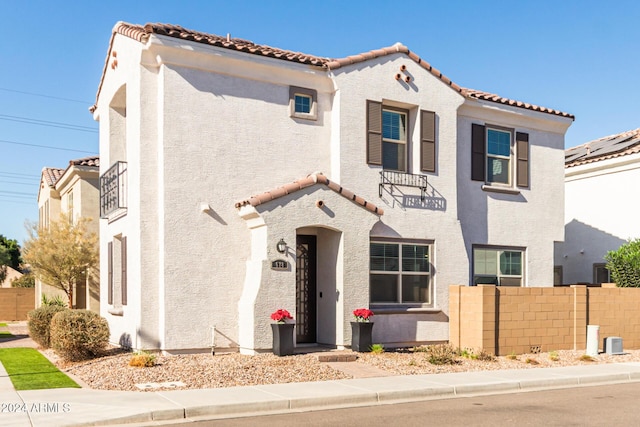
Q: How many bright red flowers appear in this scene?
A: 2